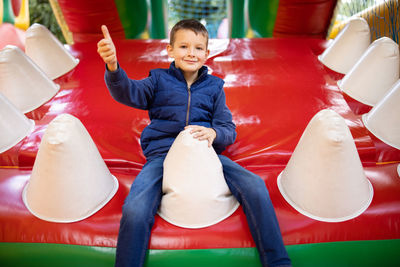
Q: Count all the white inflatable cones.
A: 9